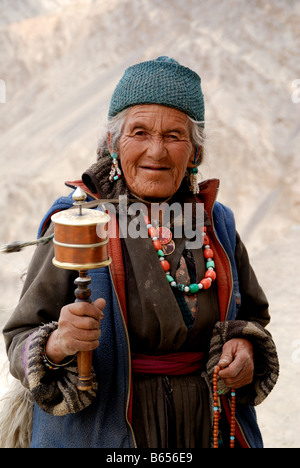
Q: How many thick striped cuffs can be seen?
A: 2